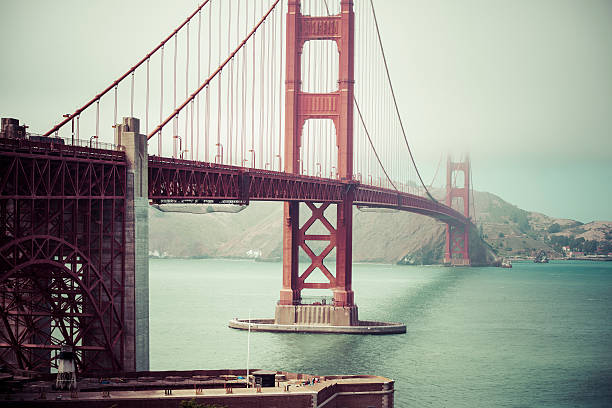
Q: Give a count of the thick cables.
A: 4